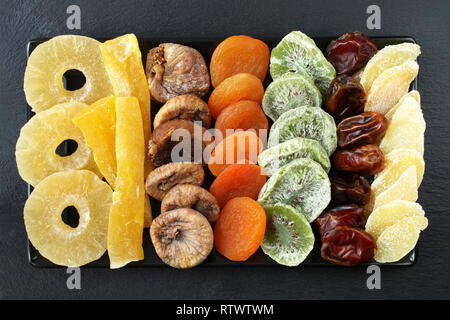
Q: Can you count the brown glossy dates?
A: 7